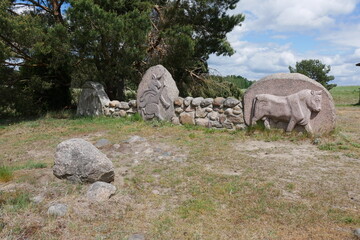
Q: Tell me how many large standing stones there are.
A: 3